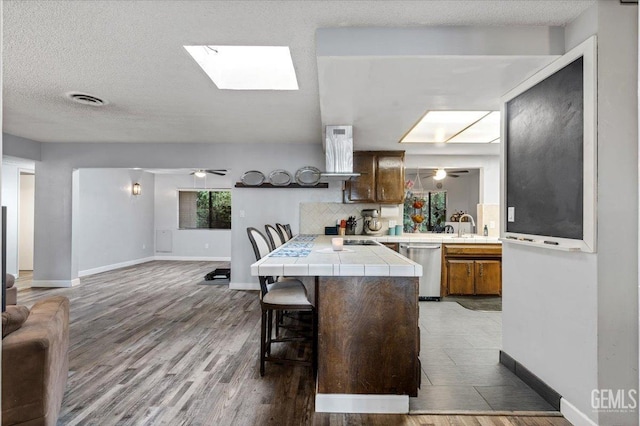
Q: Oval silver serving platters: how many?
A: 3